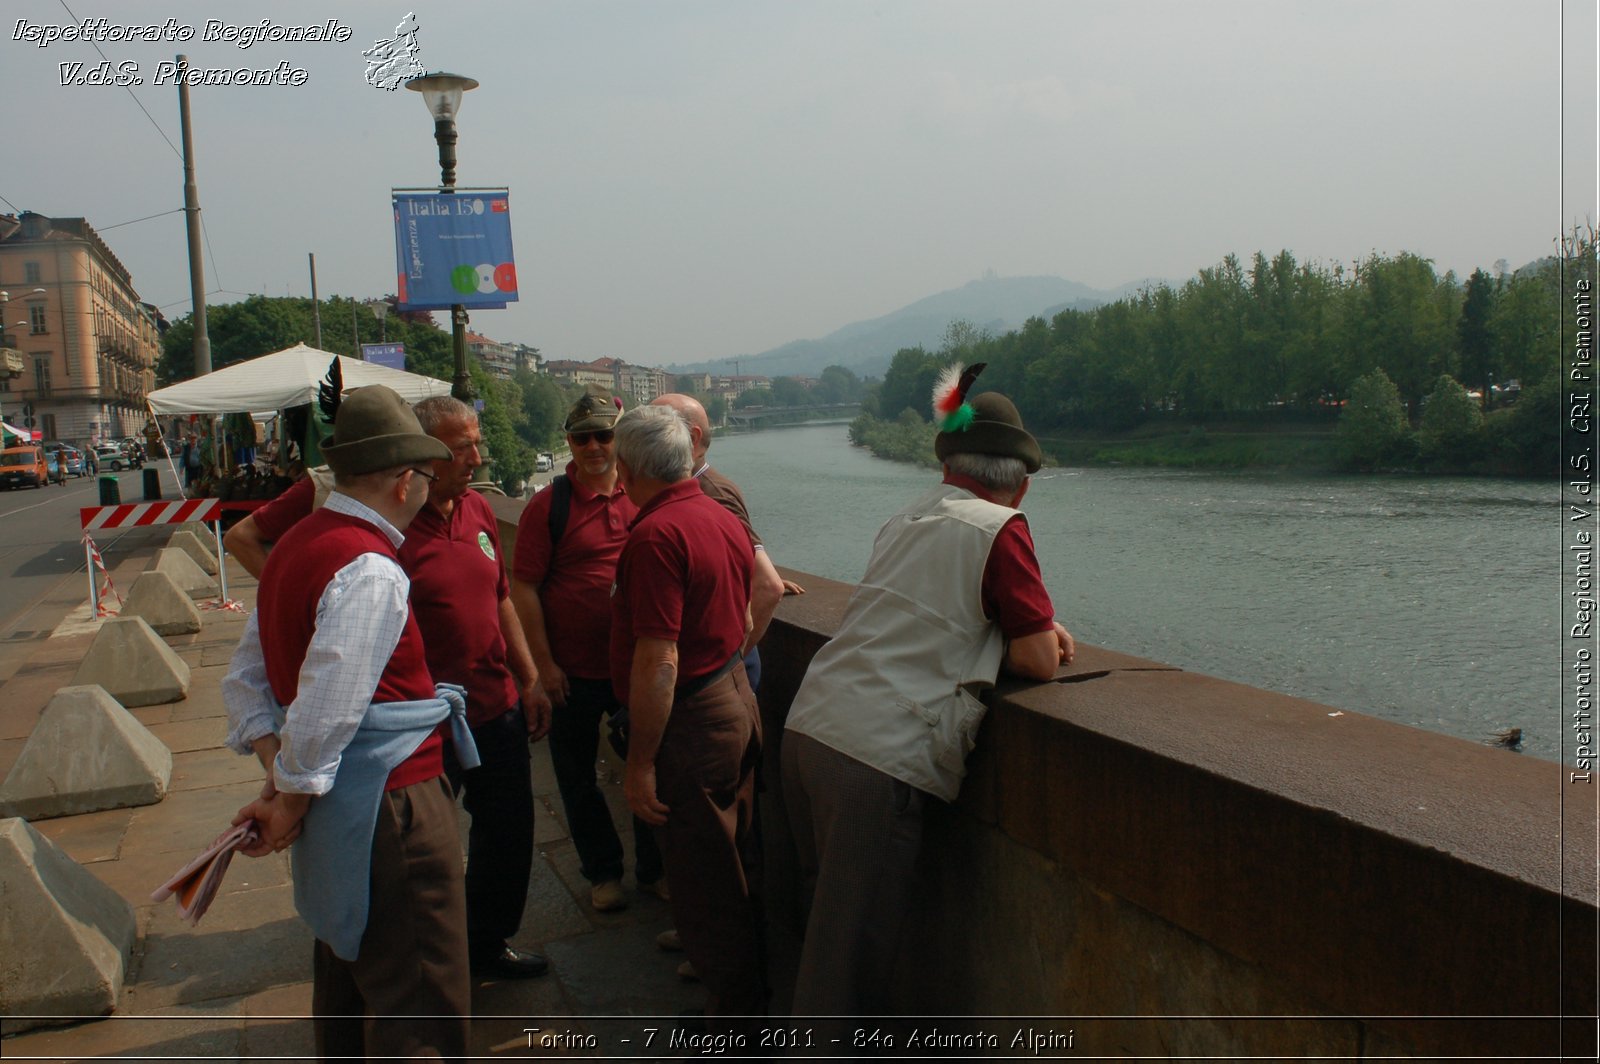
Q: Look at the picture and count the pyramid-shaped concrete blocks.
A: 7